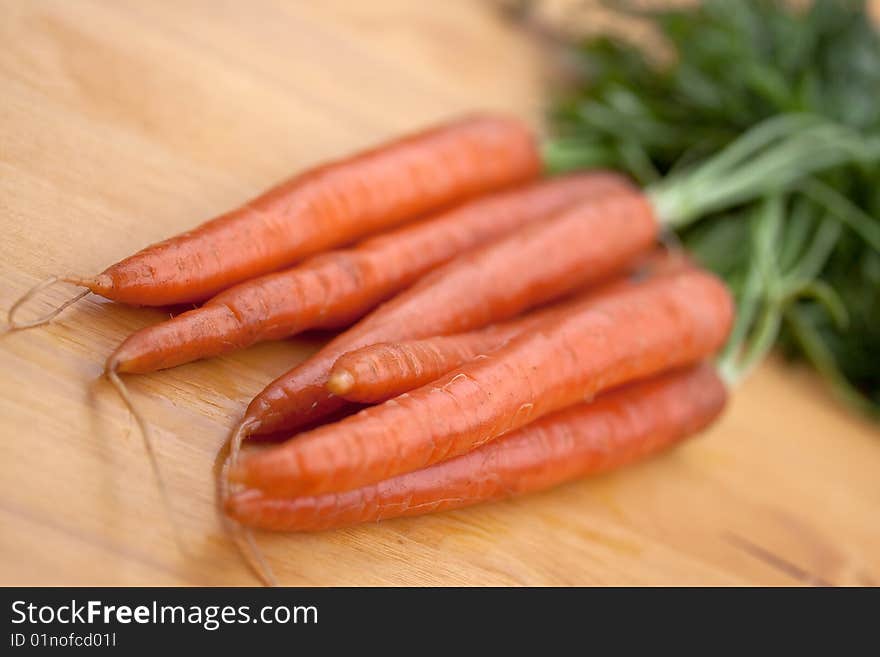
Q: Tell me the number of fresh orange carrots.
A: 6